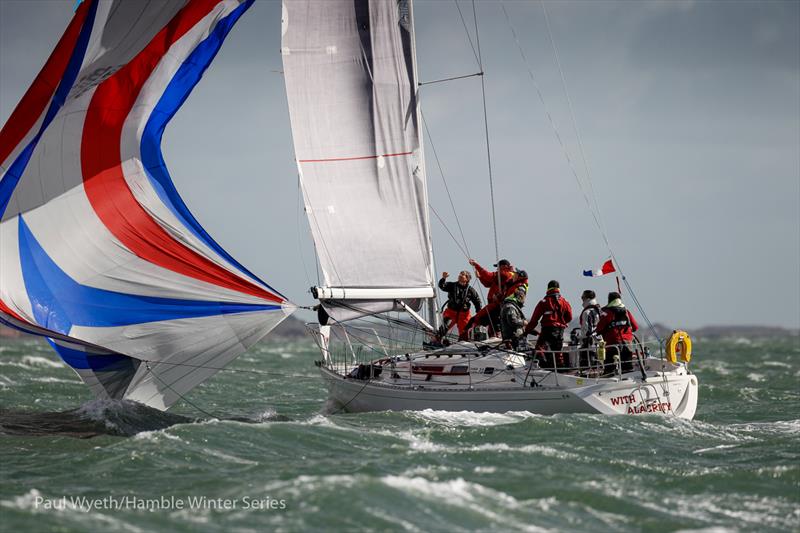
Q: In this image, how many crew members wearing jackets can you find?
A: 7